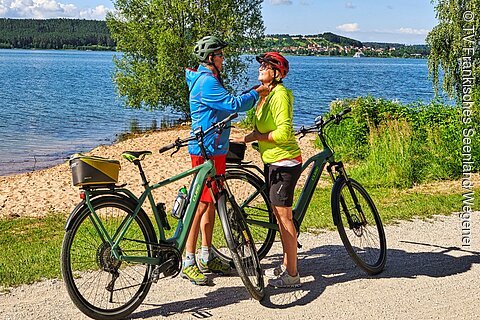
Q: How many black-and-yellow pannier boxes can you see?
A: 1